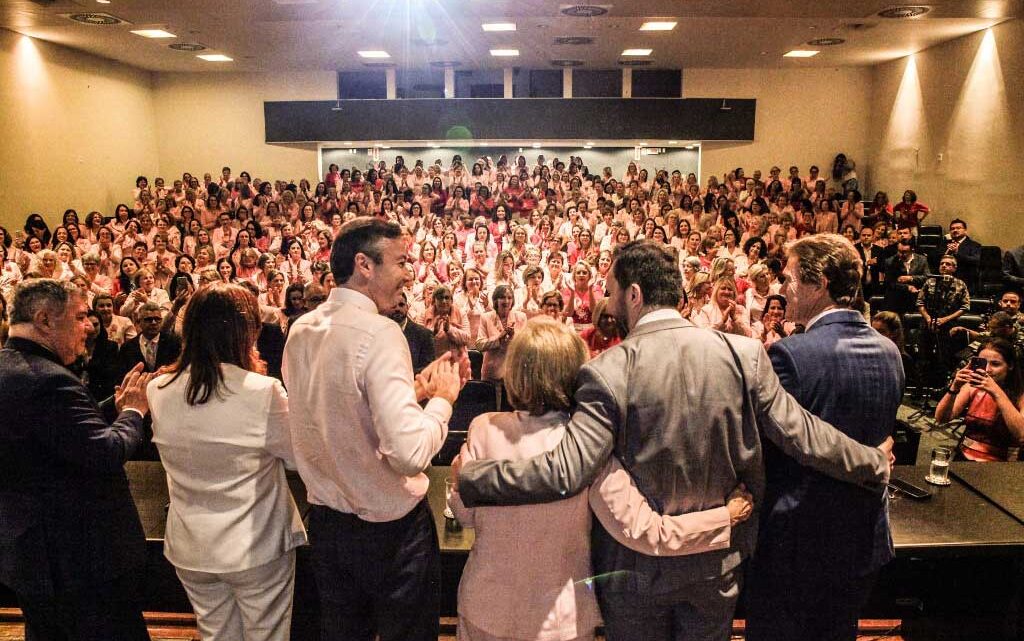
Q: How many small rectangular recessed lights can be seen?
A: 8